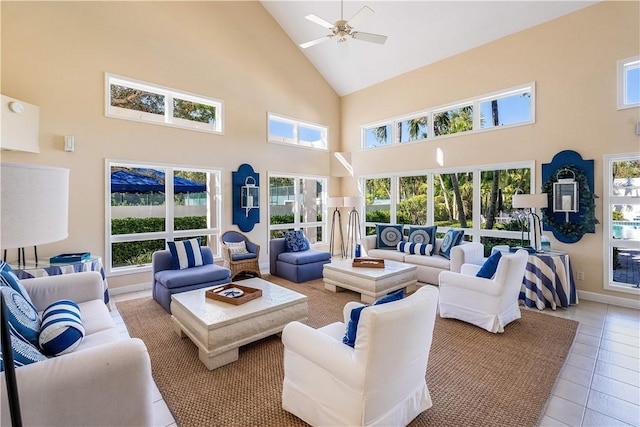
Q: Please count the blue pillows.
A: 12